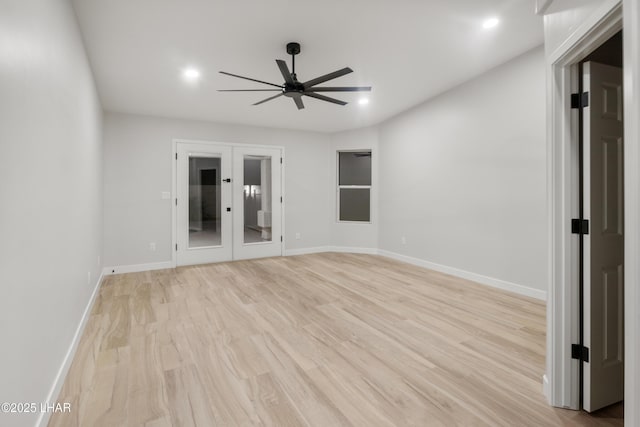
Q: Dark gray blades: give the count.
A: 8